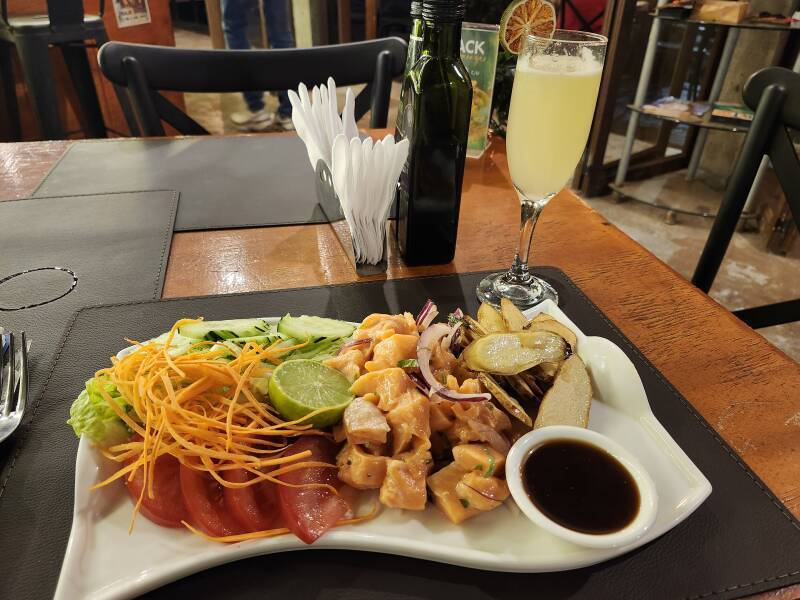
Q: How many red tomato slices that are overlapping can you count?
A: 4